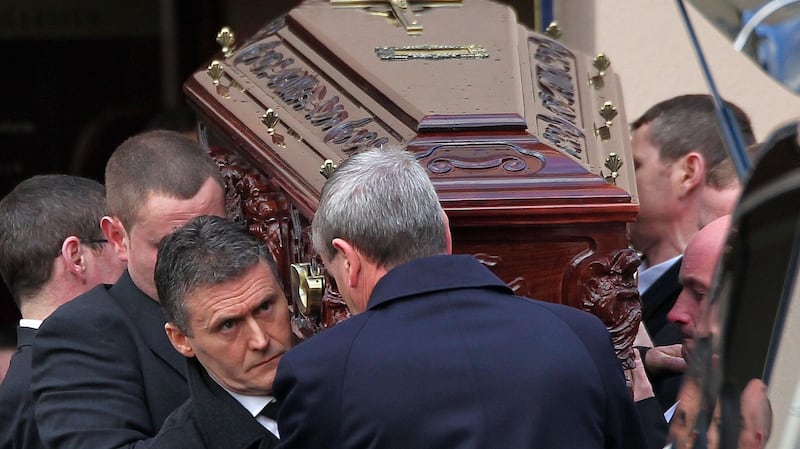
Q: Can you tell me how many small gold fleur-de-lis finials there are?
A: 8